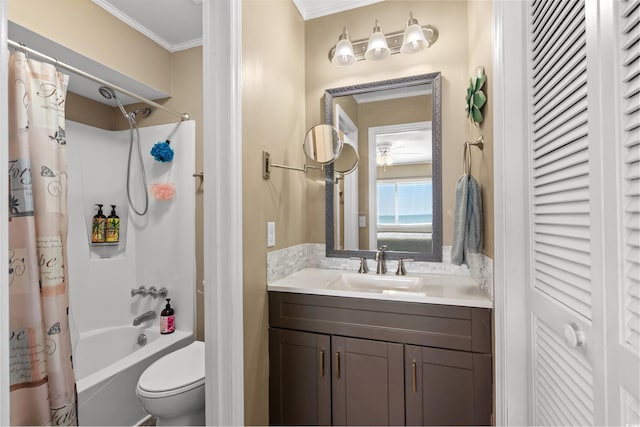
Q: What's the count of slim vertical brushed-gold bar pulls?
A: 3